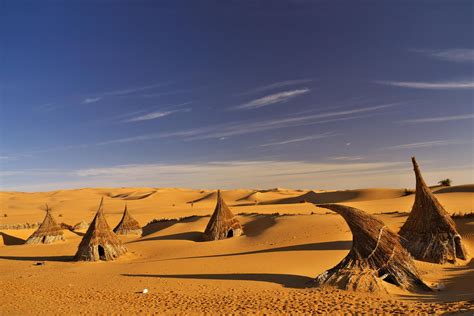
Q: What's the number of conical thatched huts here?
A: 6